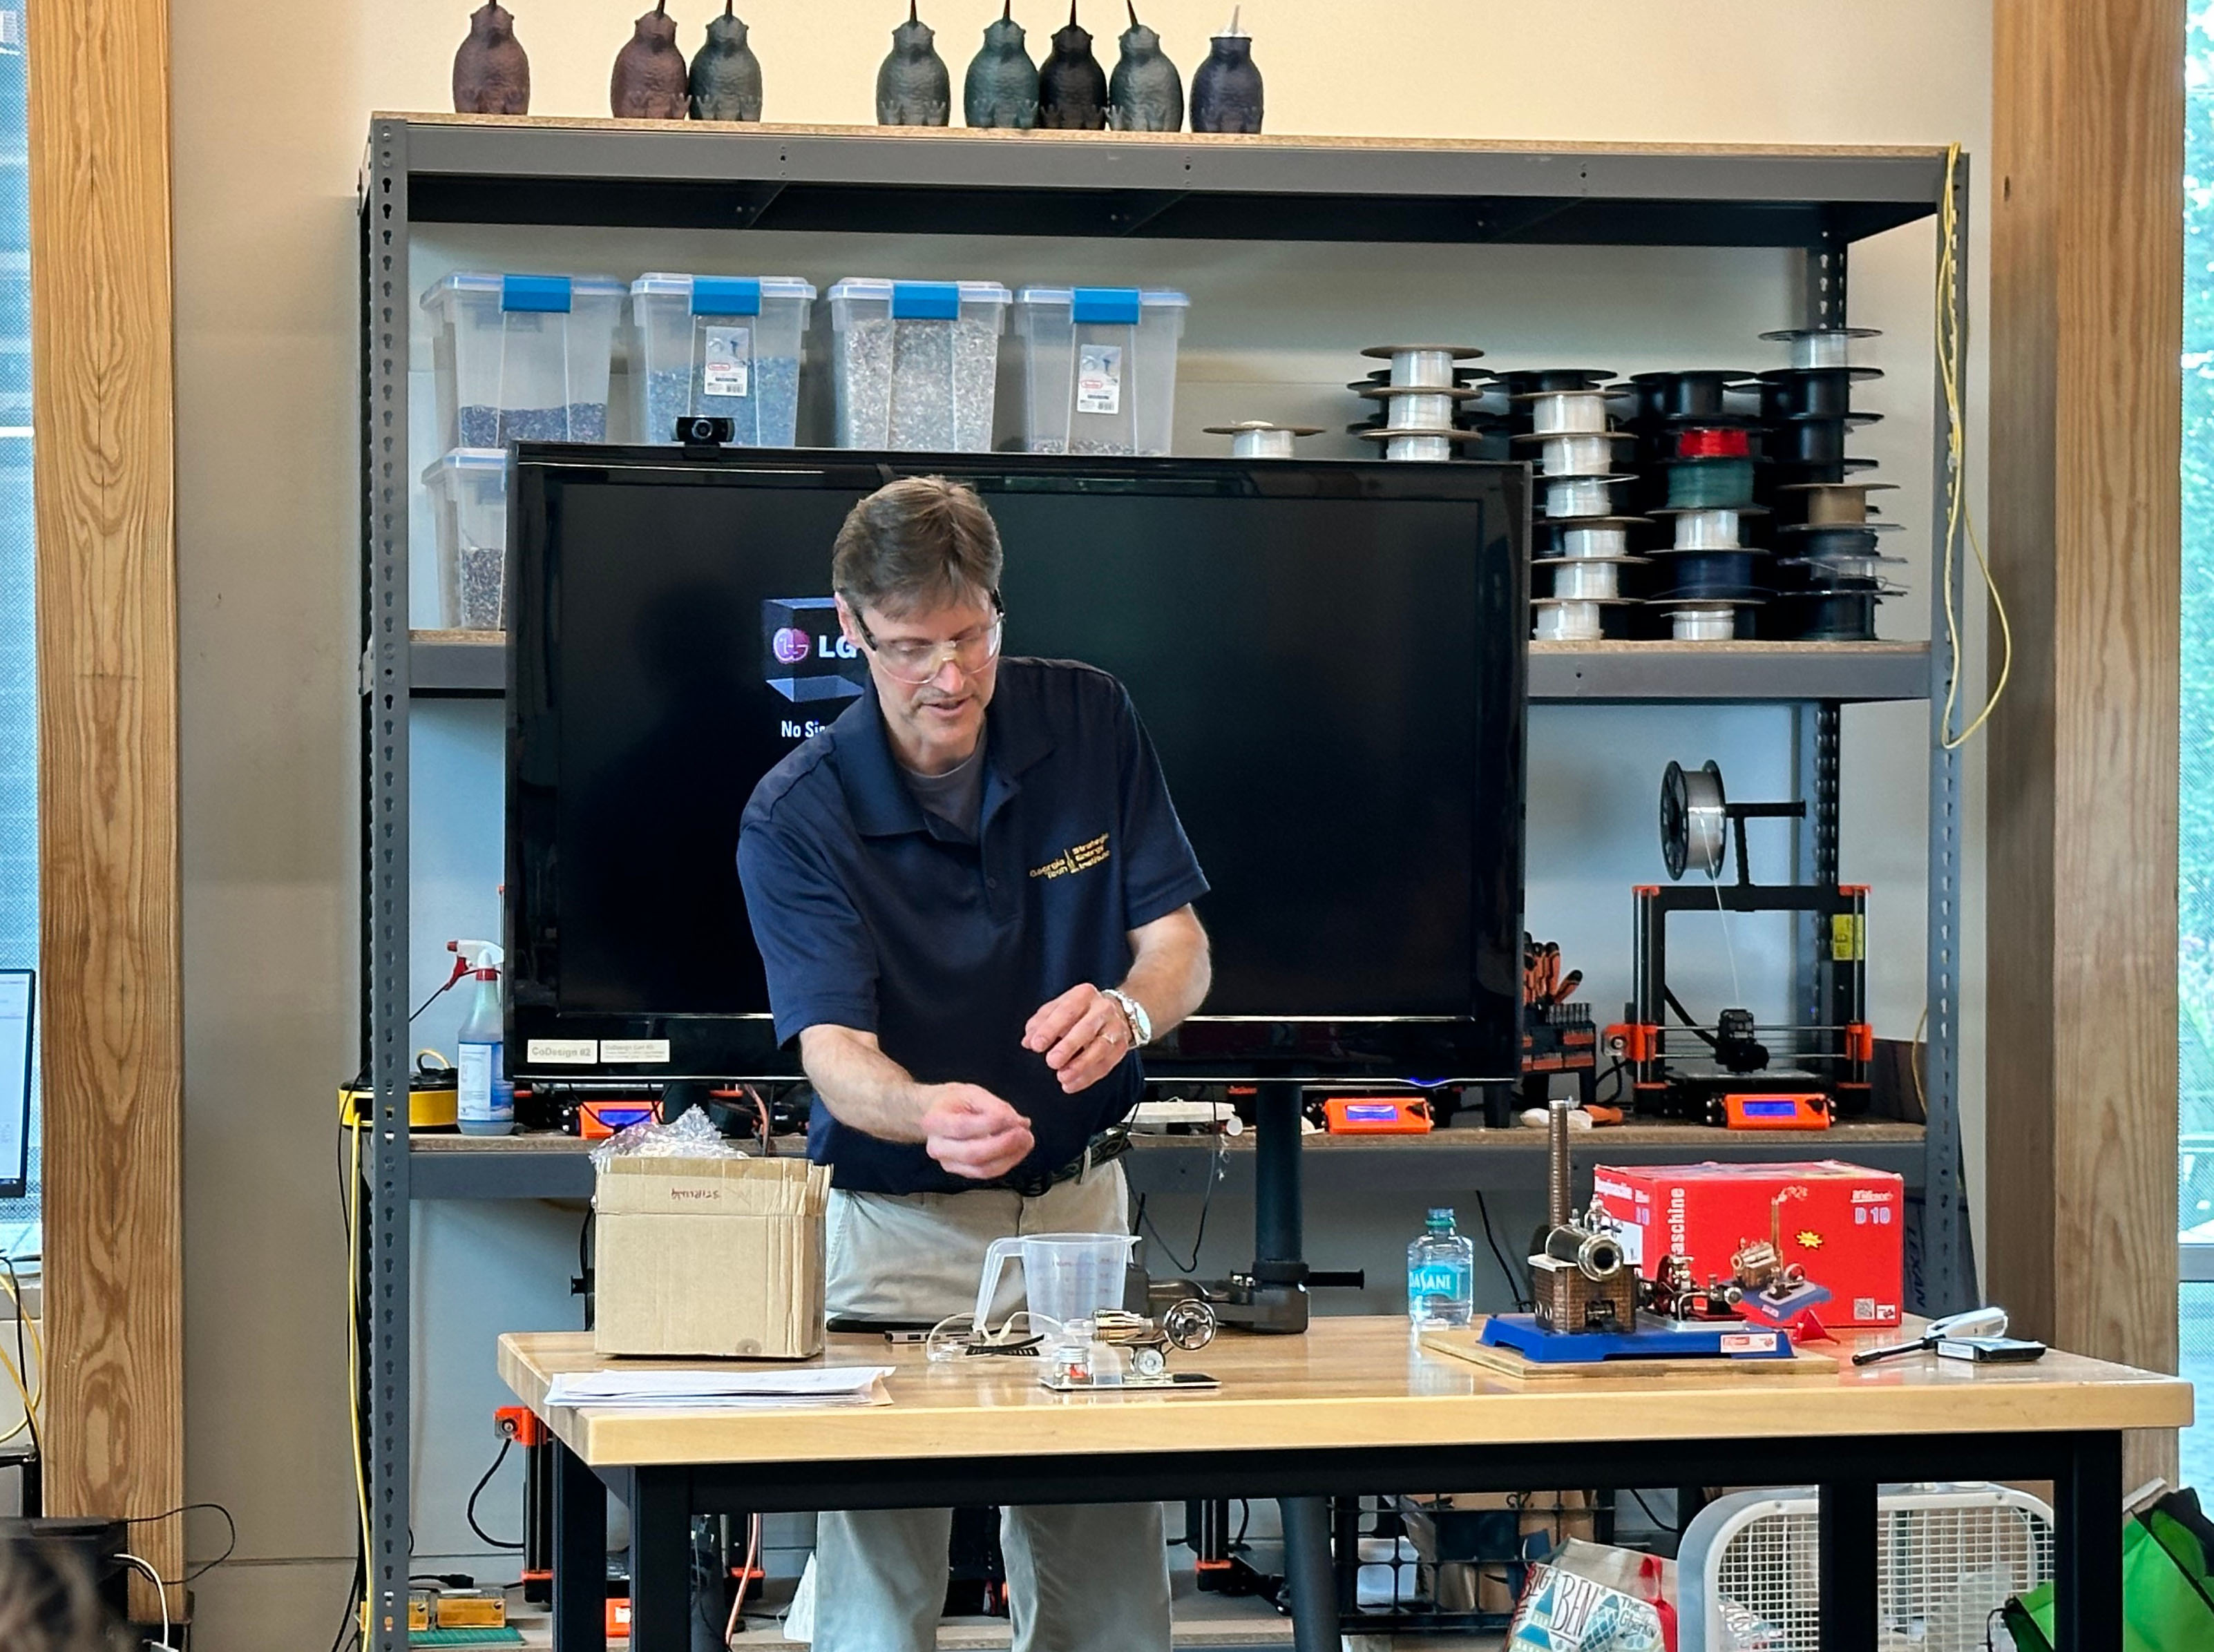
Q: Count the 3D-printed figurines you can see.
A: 8